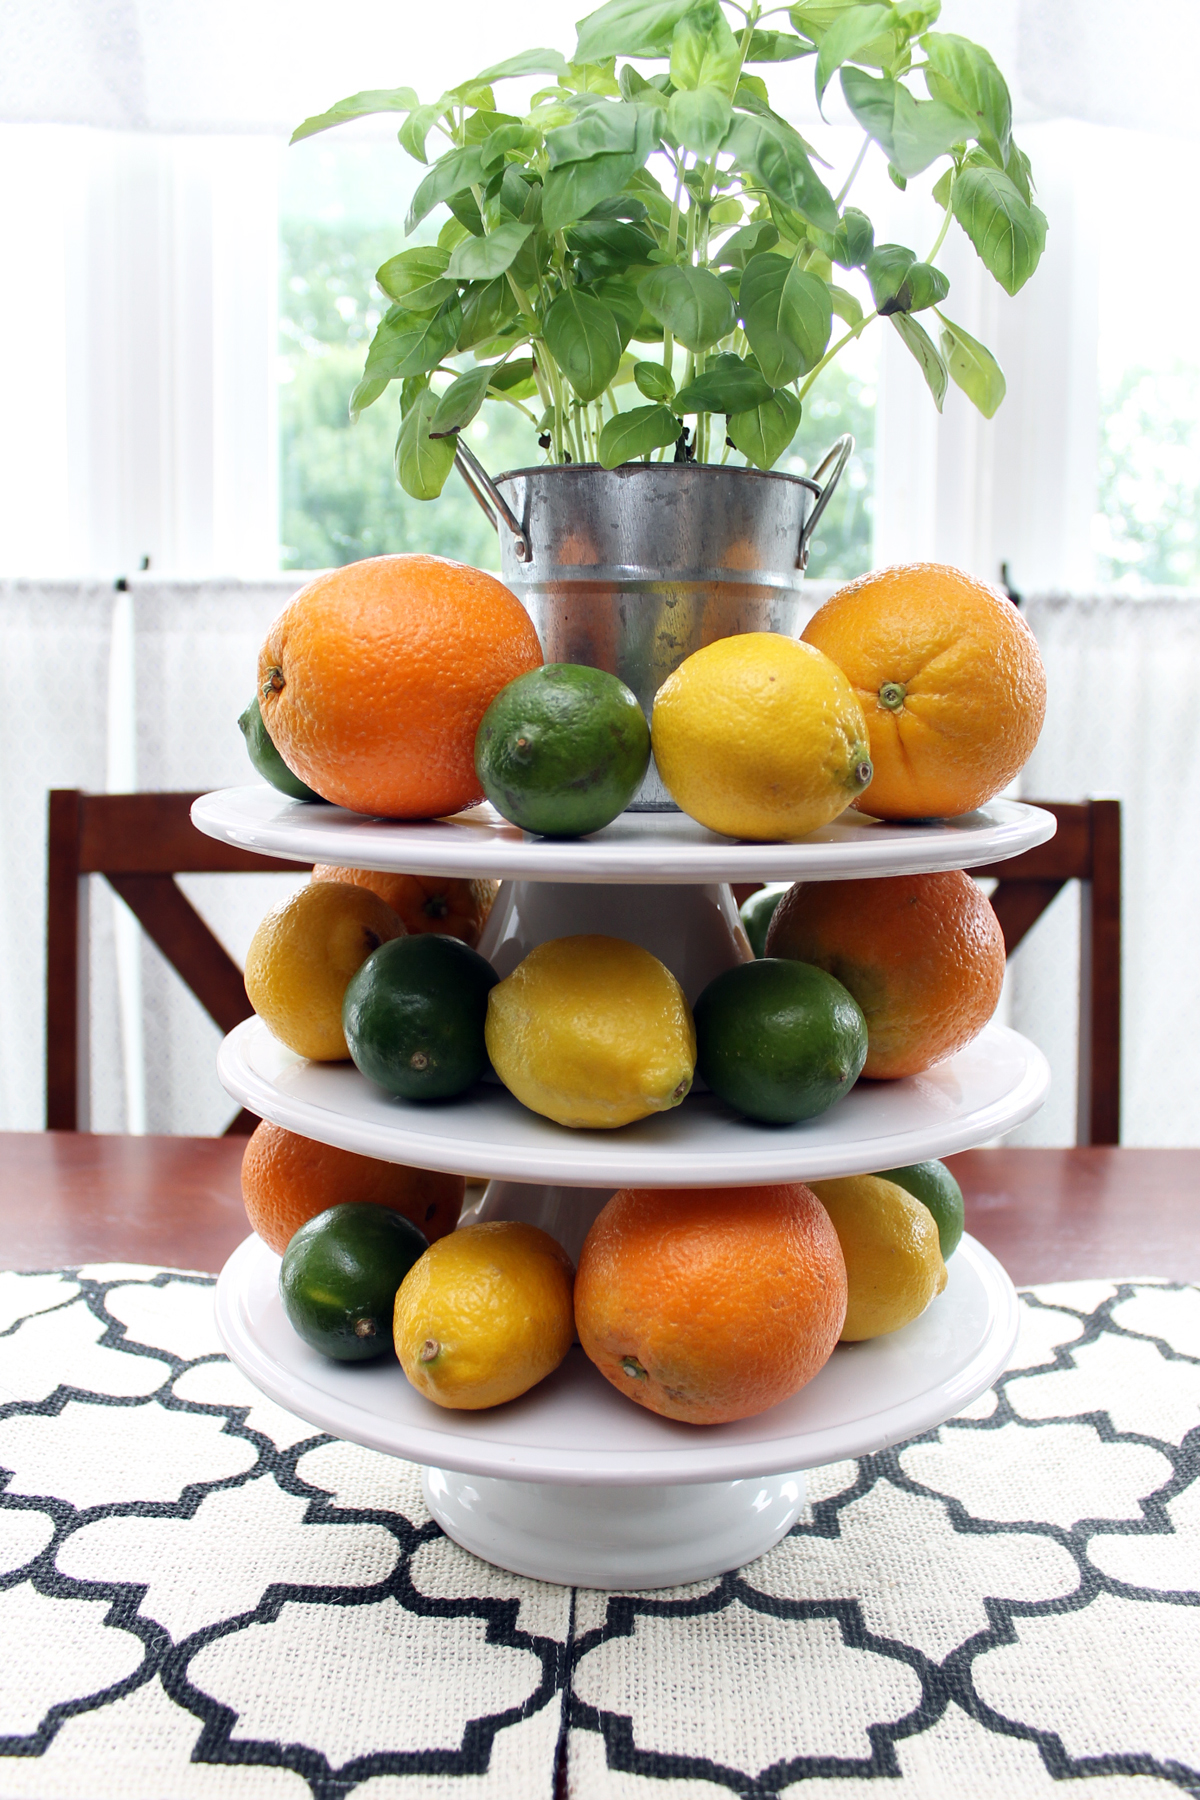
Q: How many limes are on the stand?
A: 7